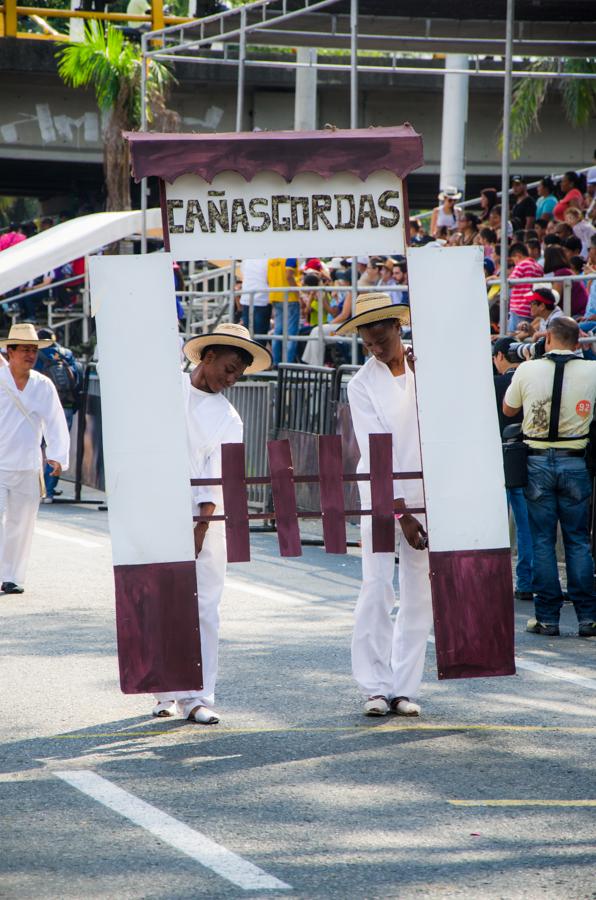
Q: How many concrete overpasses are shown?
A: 1